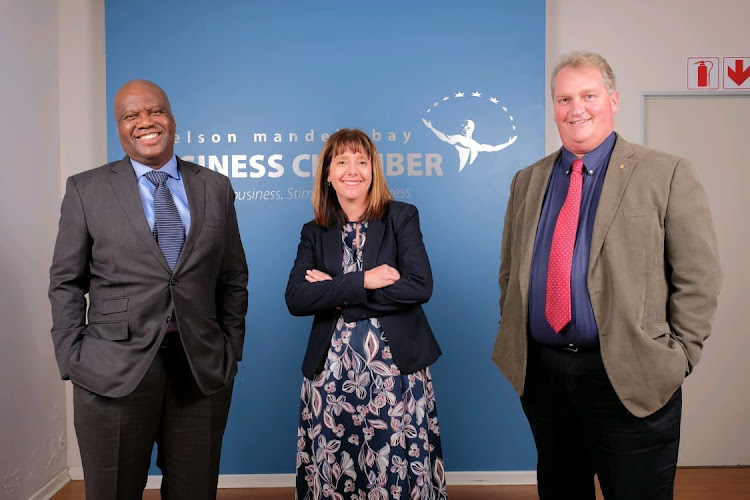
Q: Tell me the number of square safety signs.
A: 2